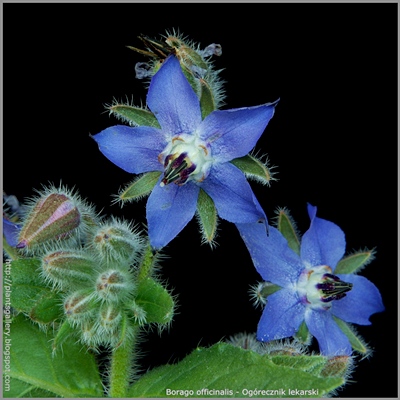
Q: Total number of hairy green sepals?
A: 10